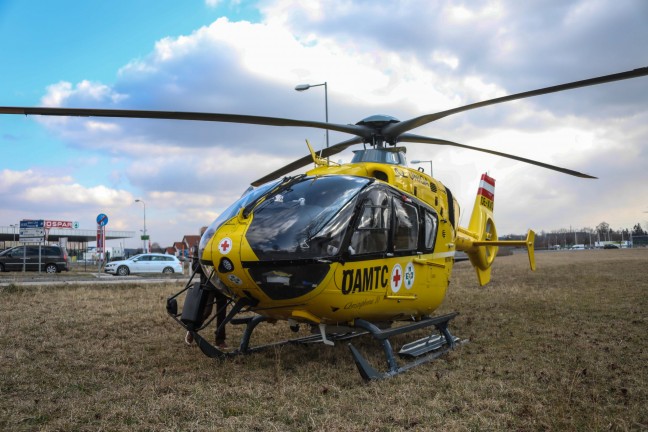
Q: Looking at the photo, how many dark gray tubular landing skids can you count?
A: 2